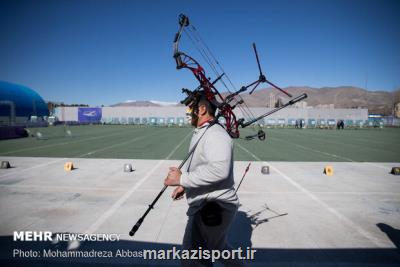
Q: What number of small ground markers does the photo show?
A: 6